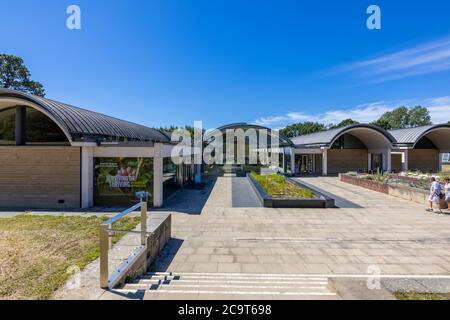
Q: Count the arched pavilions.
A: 4